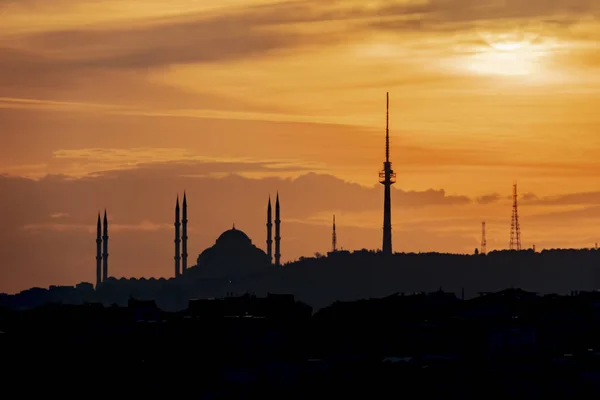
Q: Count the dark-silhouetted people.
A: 0